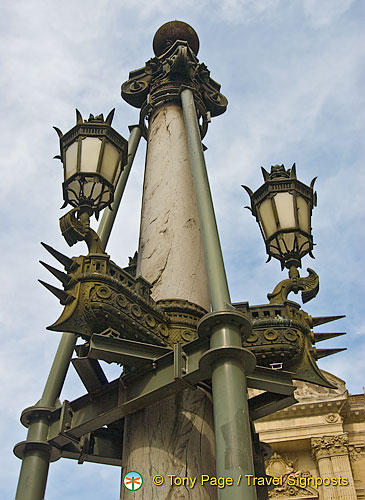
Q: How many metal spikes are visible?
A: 6